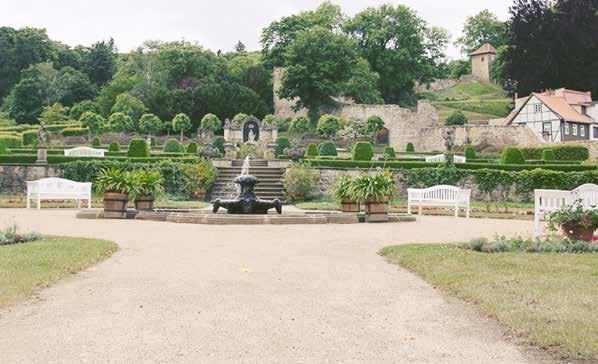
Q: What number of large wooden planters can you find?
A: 4